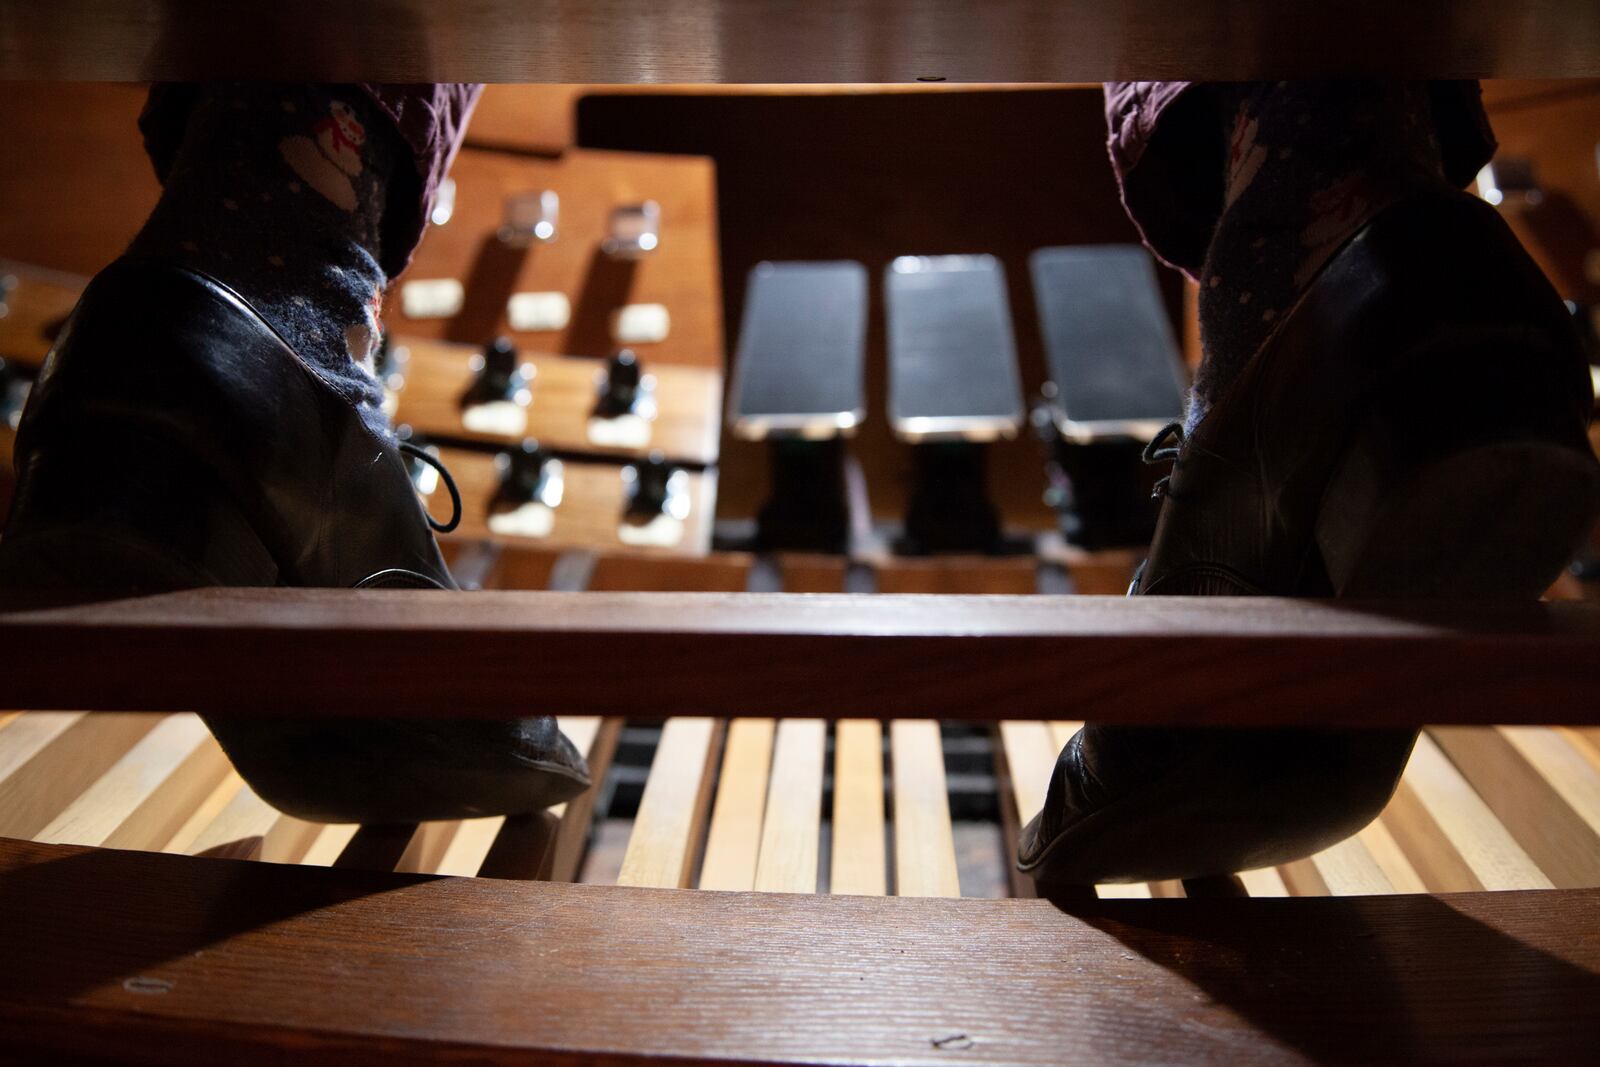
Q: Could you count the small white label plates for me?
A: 7